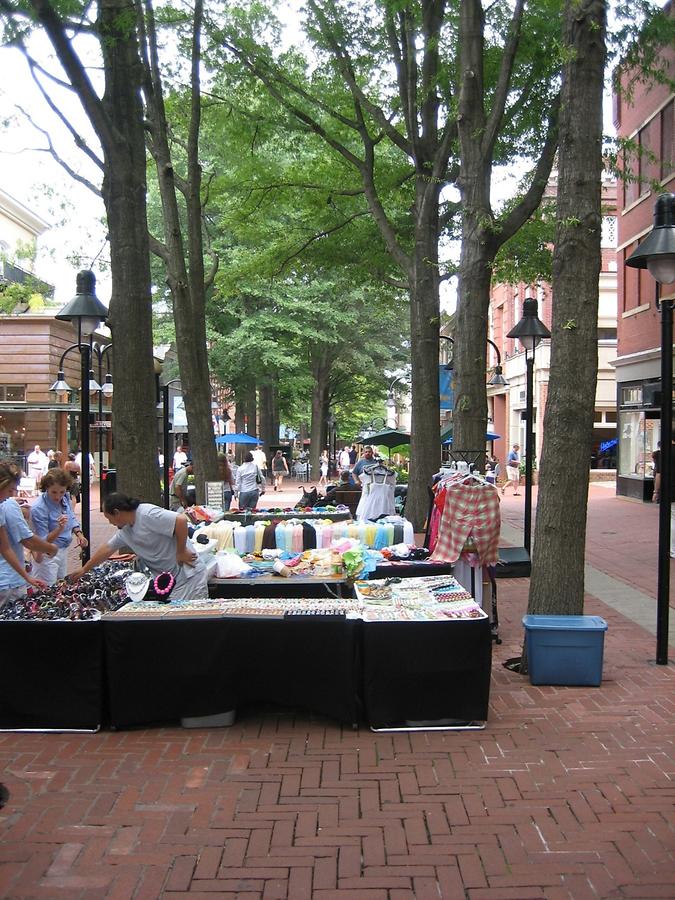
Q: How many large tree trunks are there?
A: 5